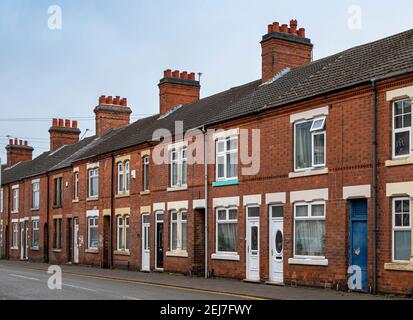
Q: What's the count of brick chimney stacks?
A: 5